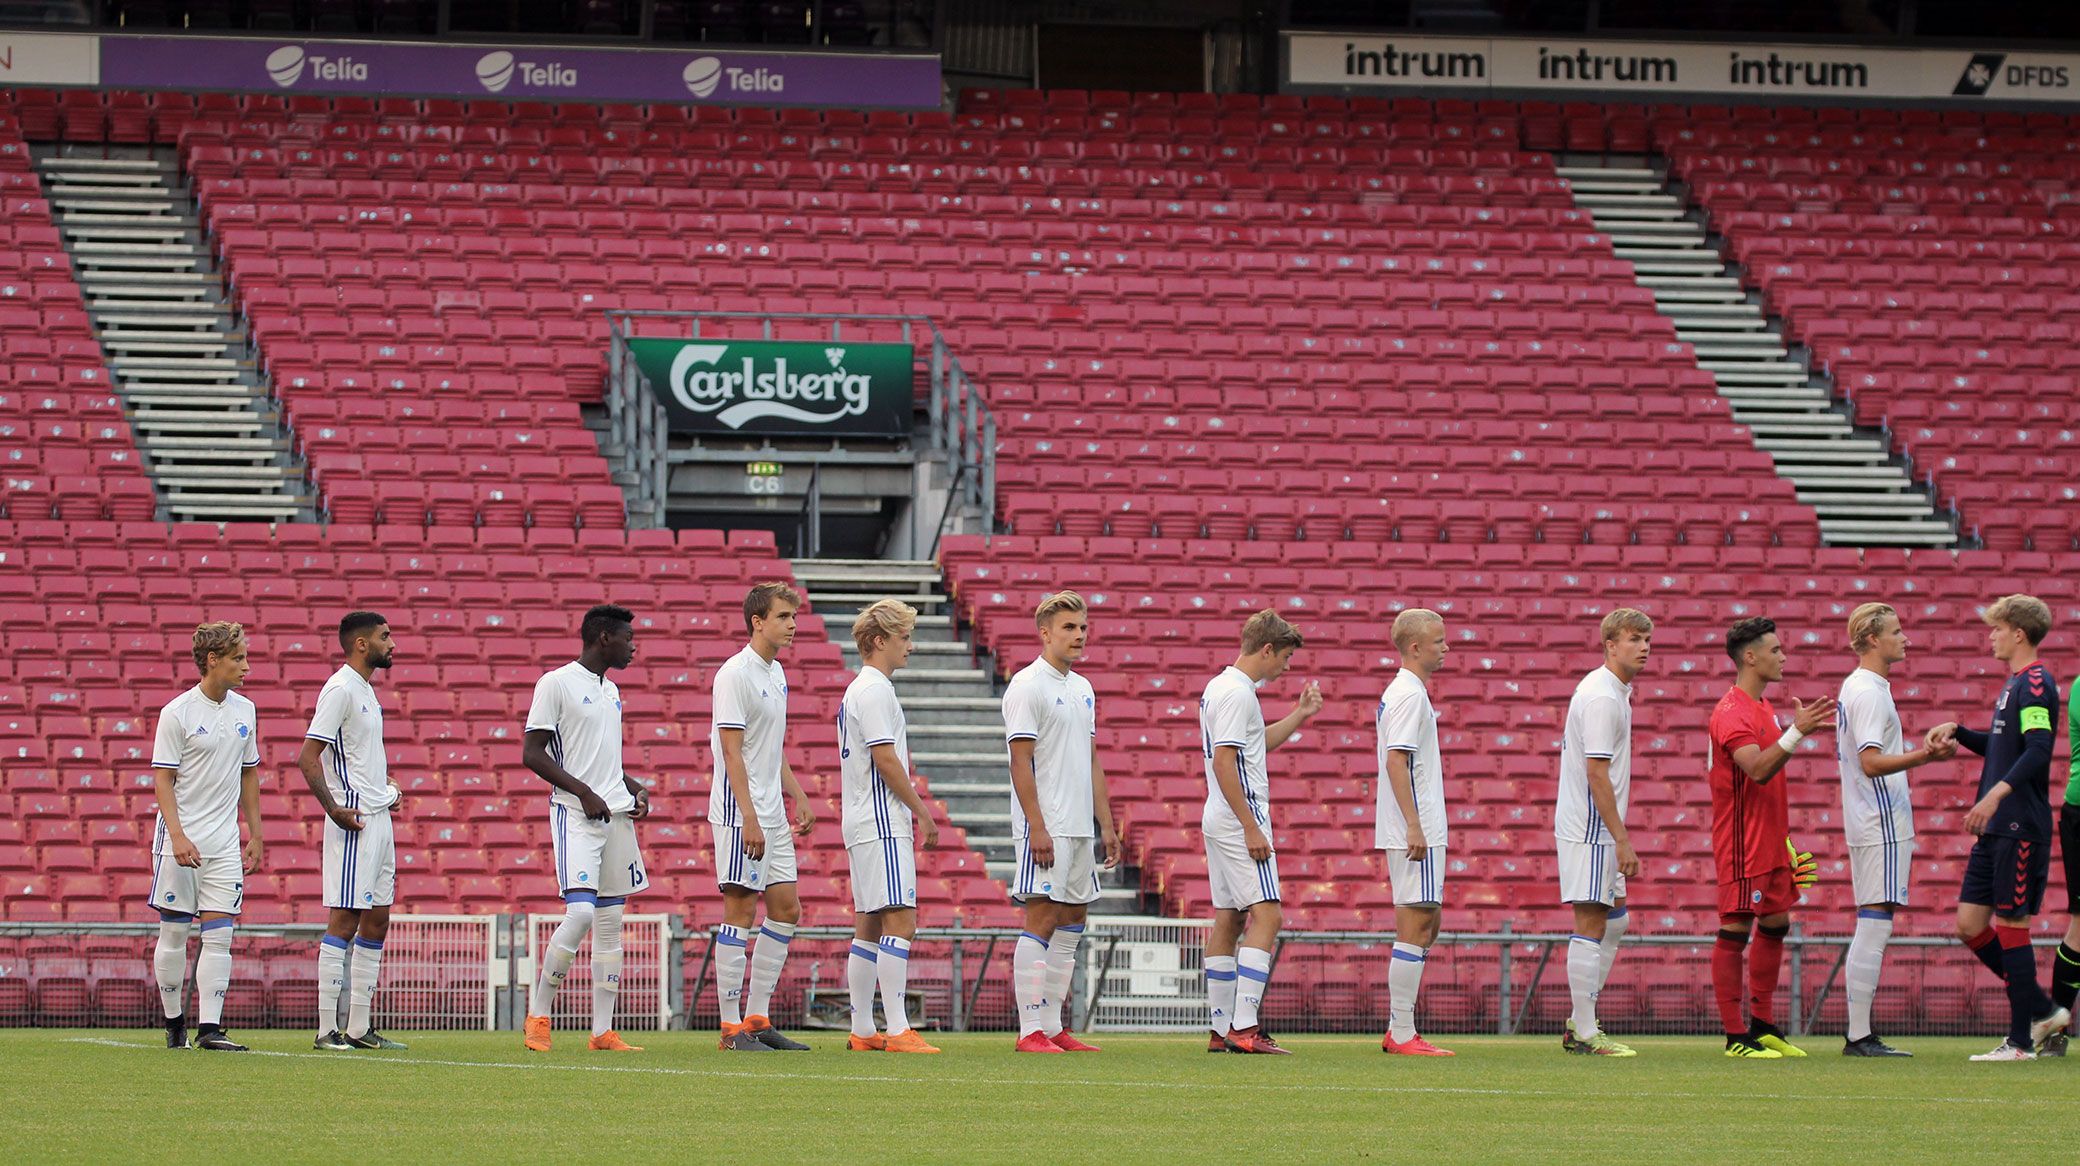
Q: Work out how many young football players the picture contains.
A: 12